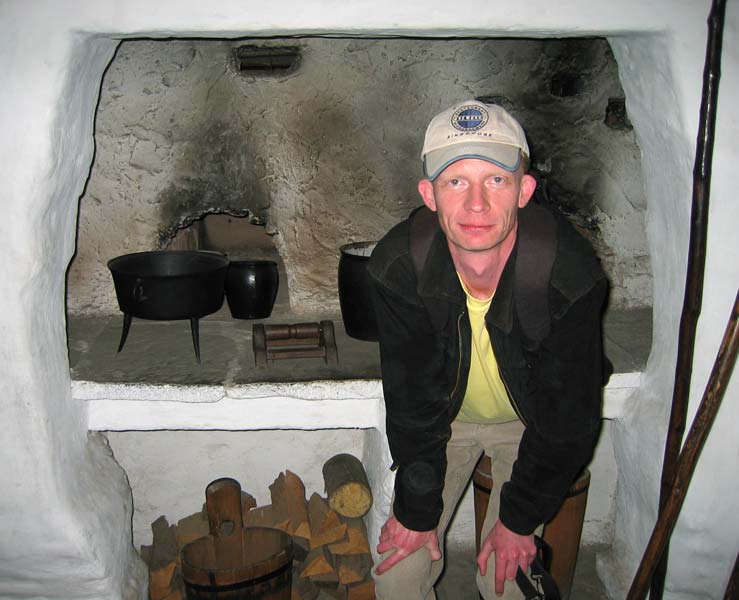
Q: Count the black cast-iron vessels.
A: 3